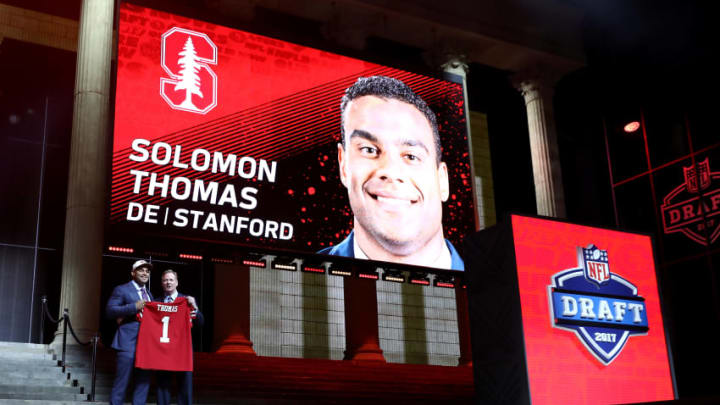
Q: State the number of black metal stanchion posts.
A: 3